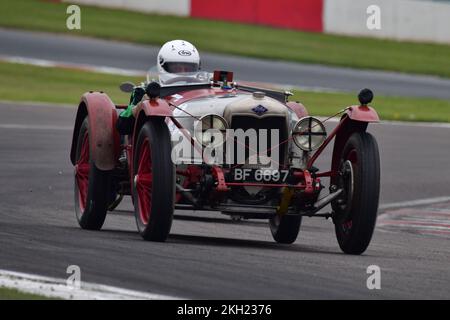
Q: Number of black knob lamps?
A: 2